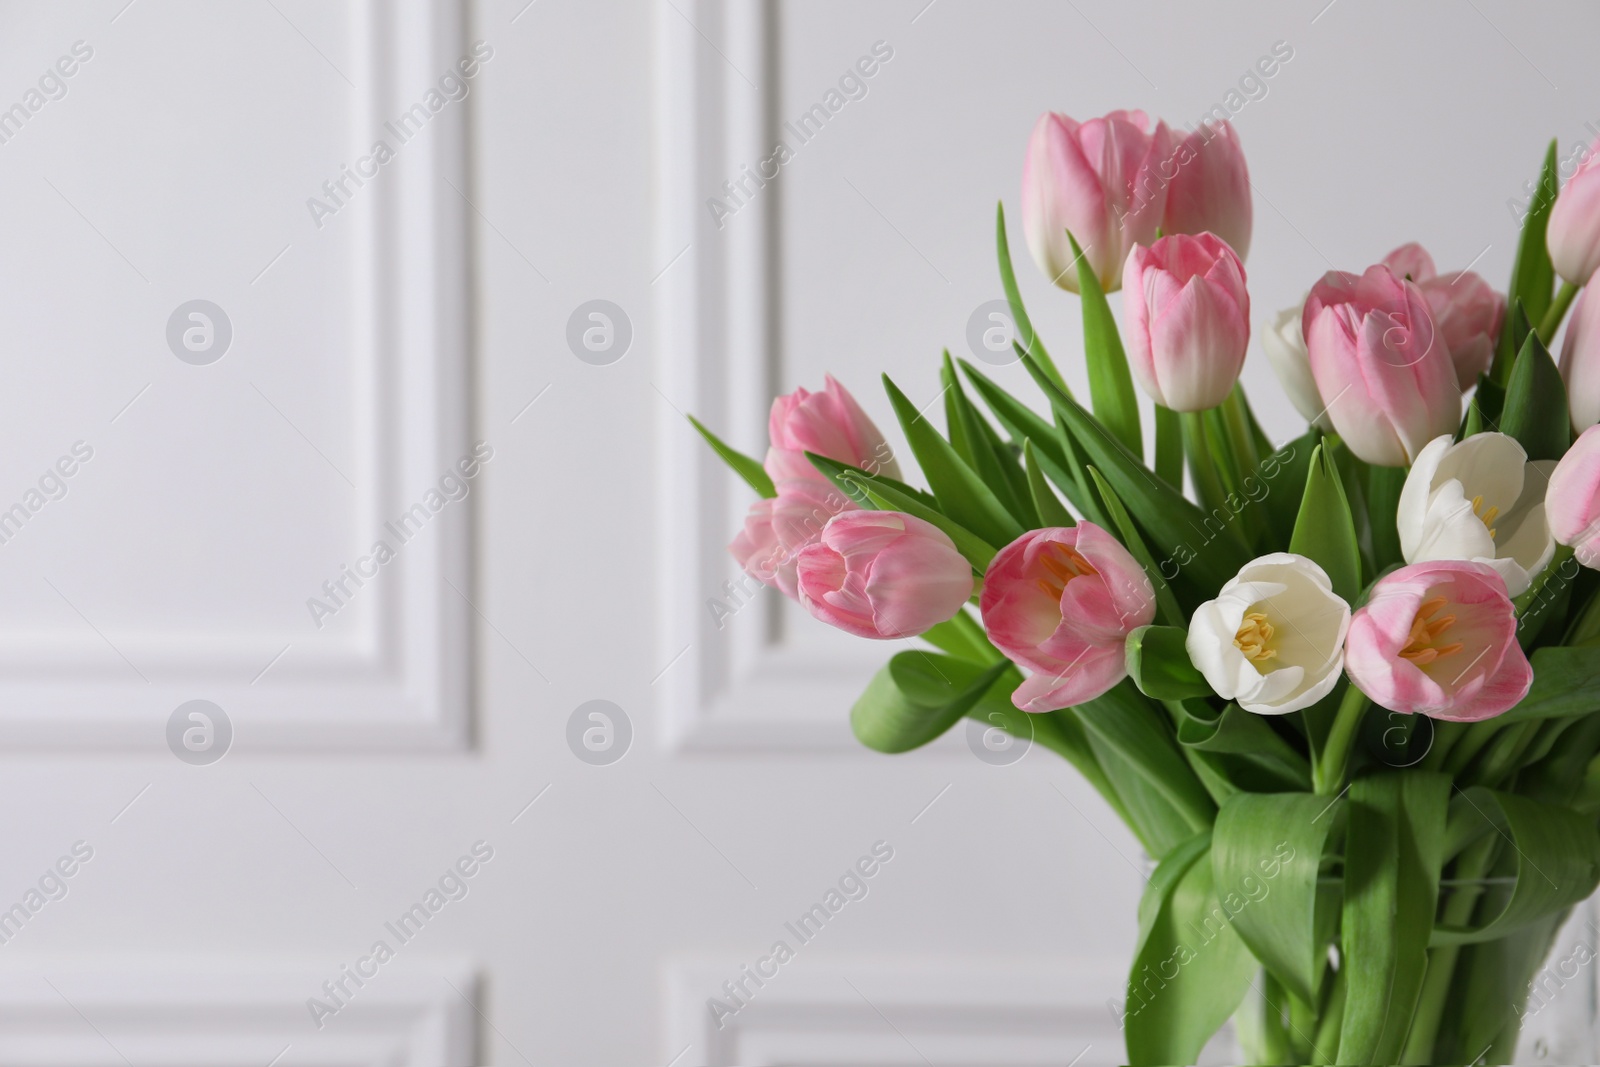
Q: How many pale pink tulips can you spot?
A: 13